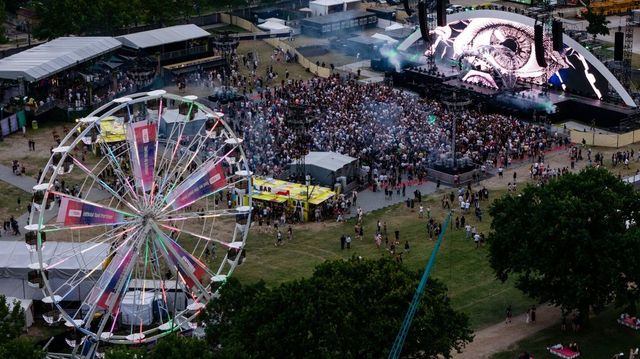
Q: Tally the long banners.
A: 5